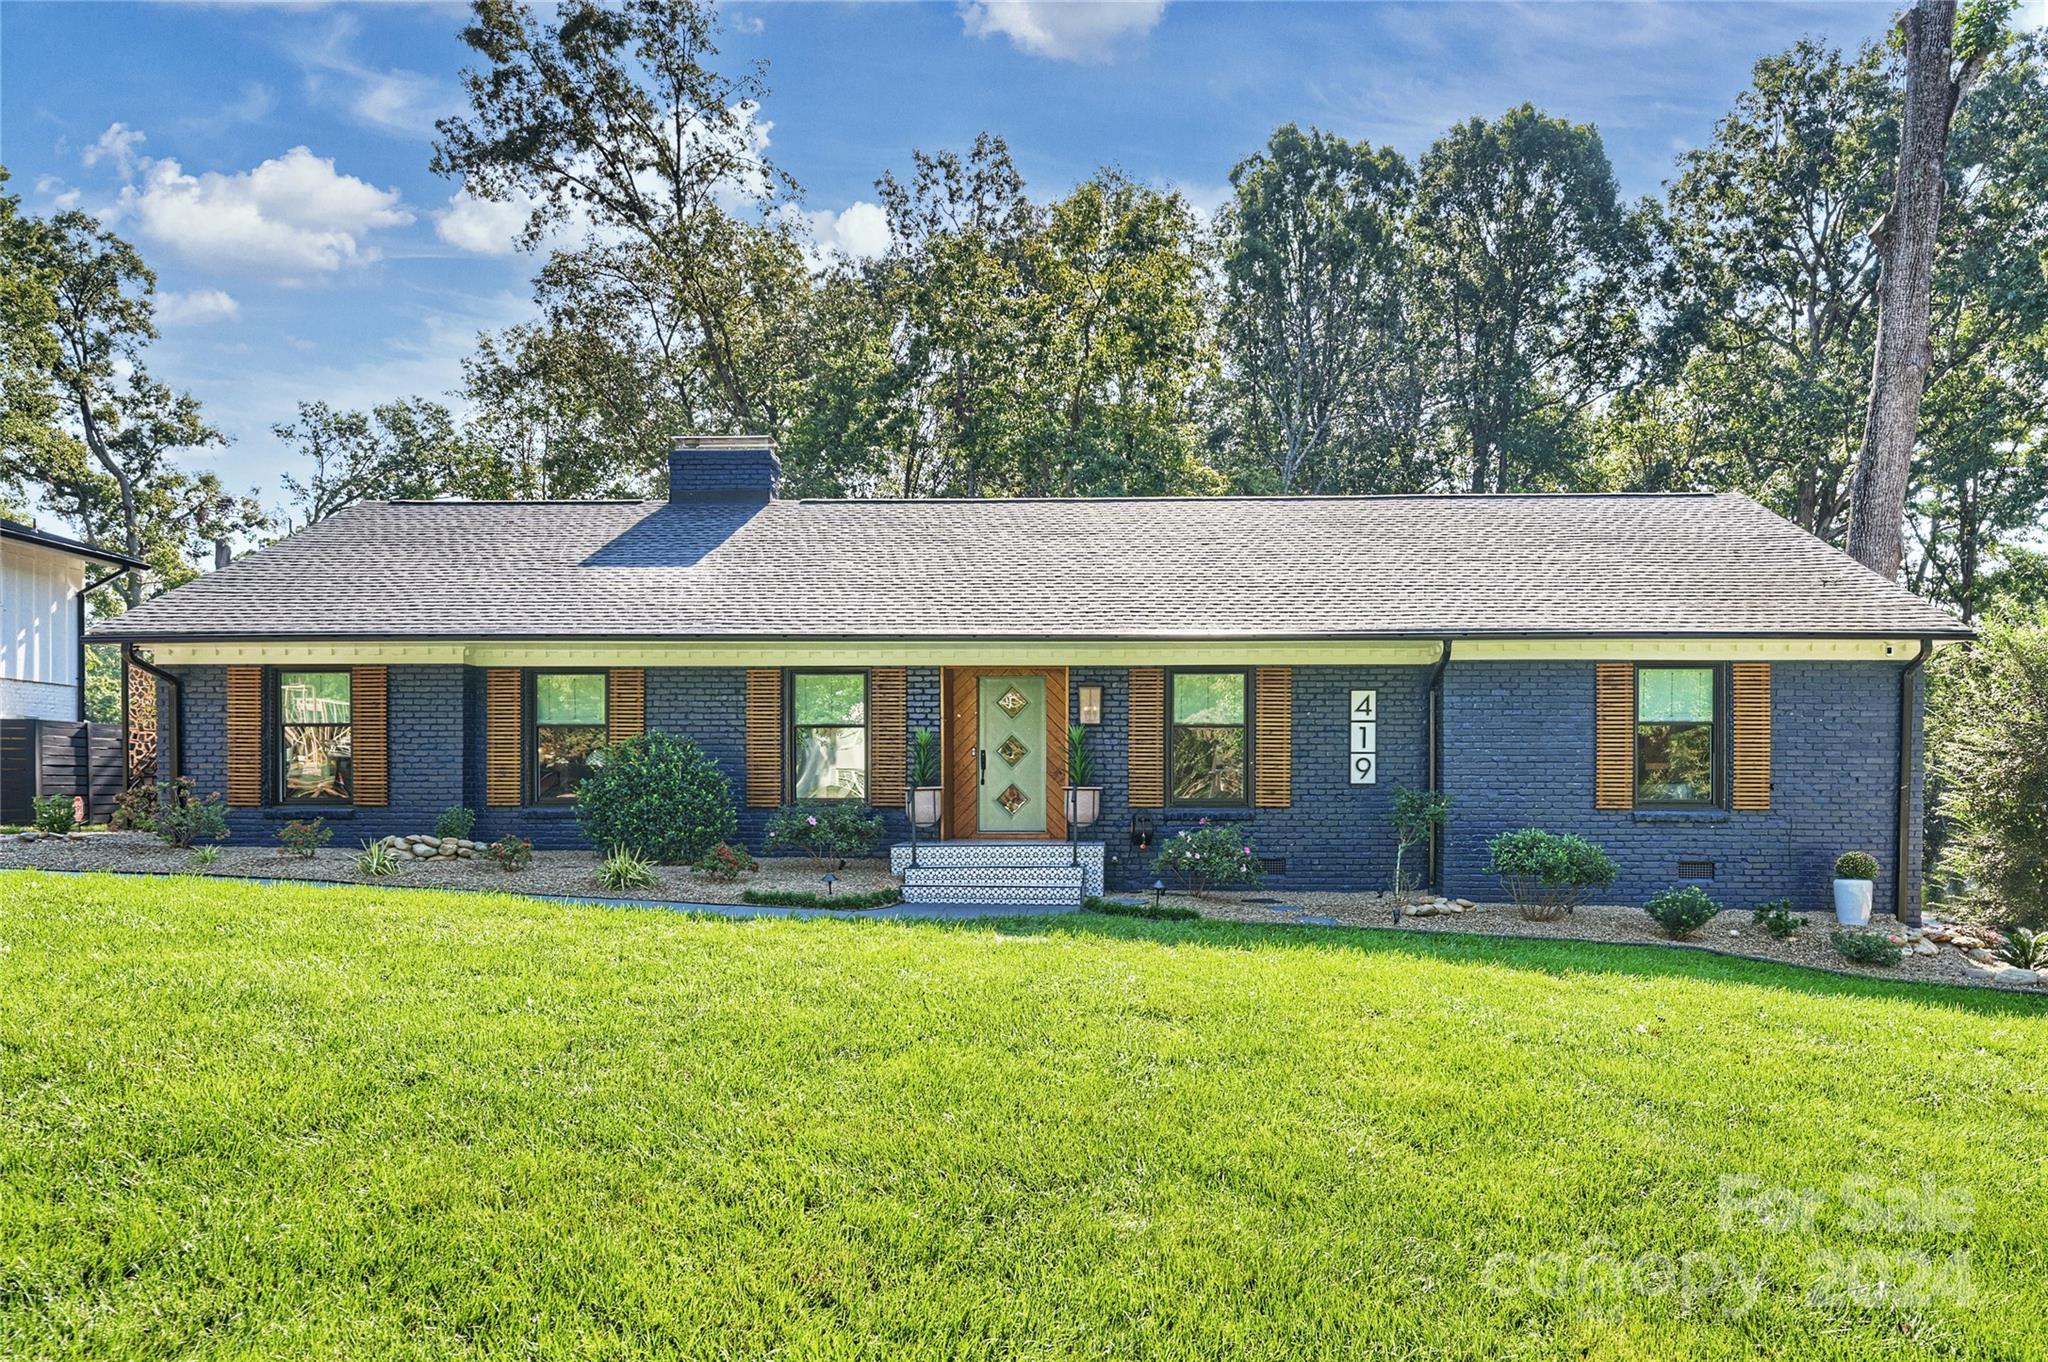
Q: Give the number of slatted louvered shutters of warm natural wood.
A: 10